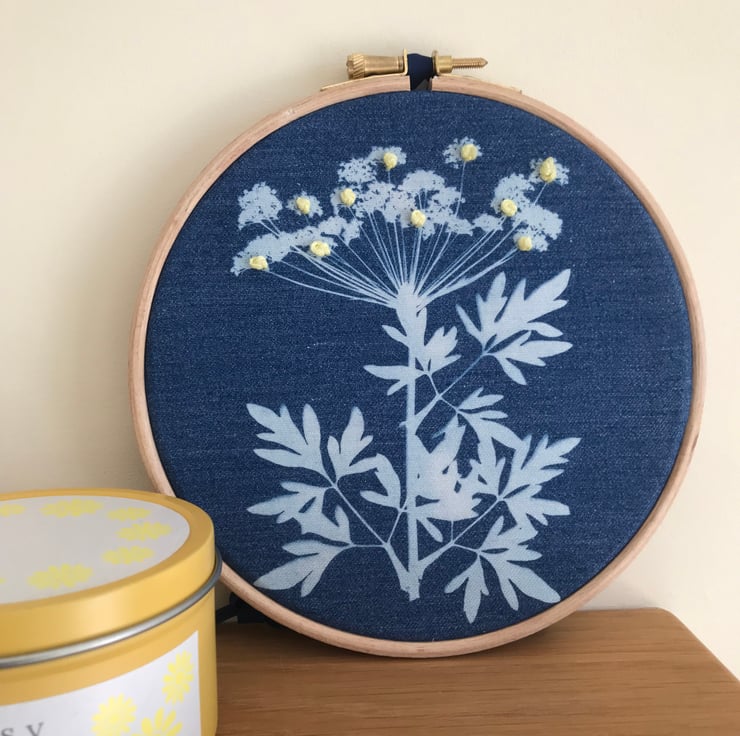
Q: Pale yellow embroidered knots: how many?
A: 10